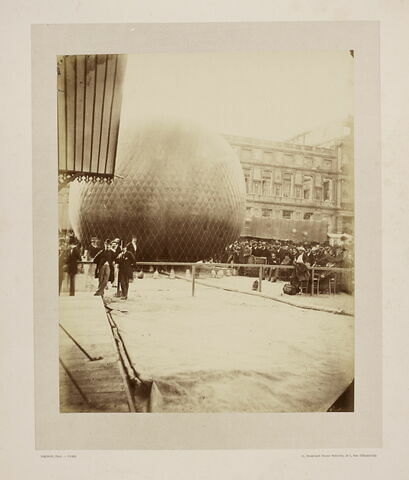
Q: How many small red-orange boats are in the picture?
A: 0